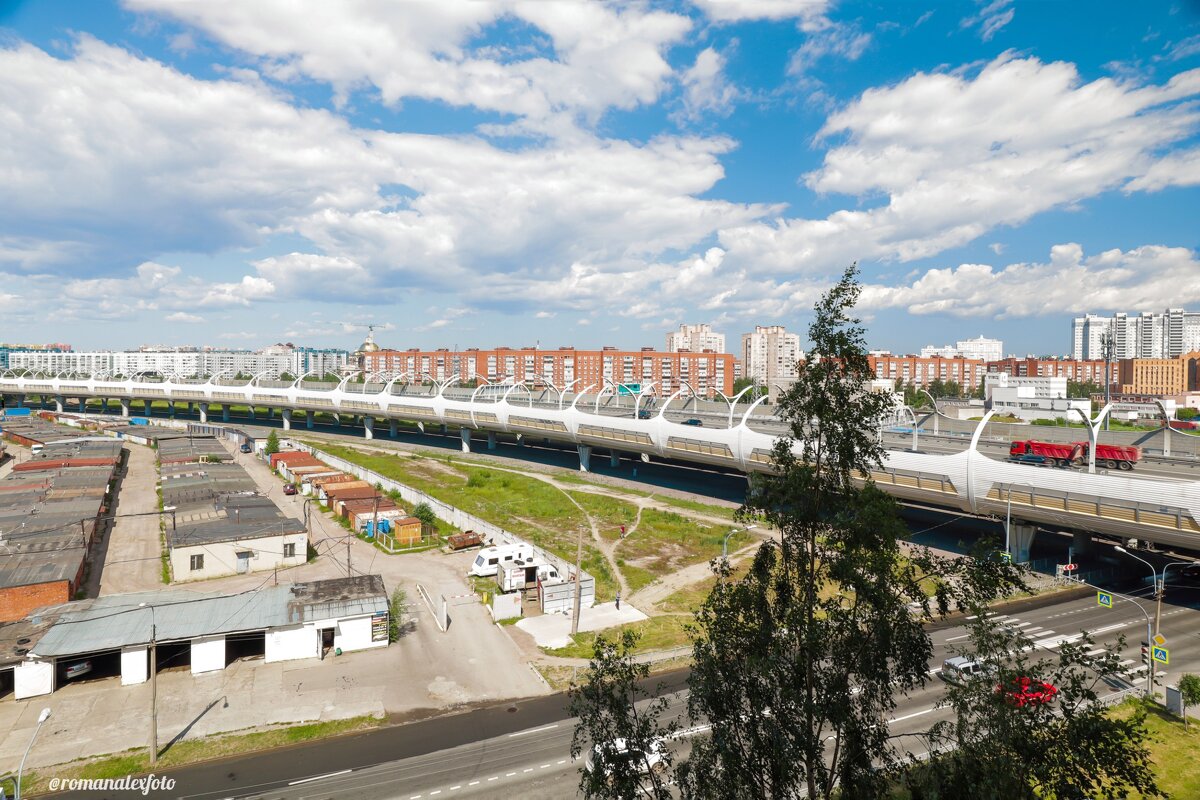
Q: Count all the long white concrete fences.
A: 1